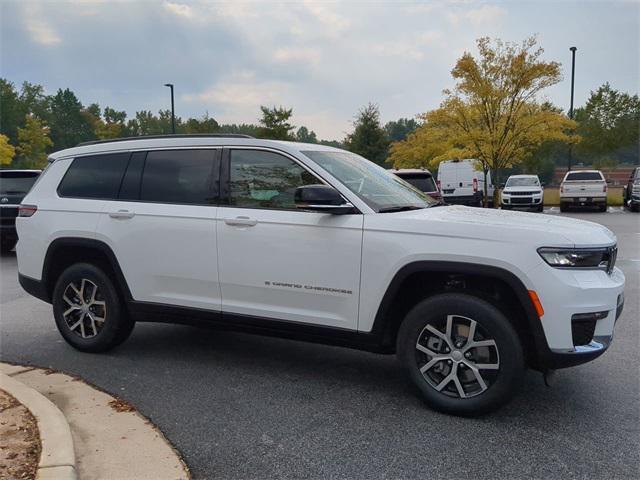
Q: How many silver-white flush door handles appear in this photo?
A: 2